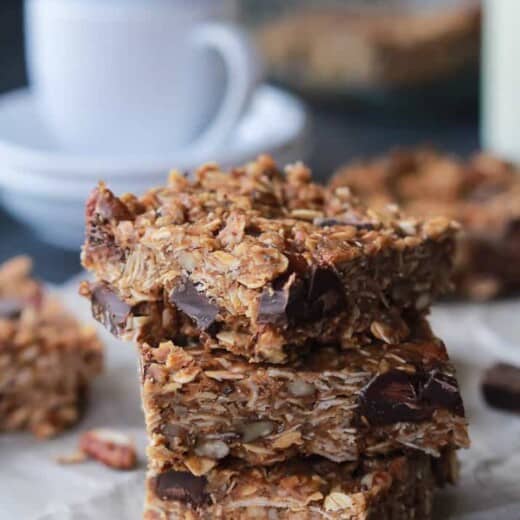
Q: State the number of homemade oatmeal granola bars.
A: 5